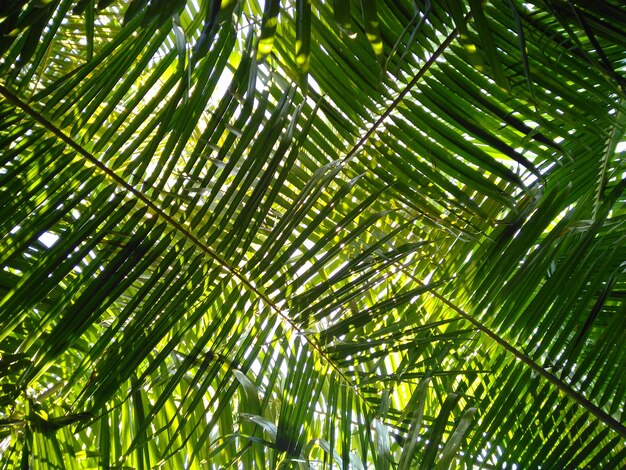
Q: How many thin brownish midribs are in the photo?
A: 3